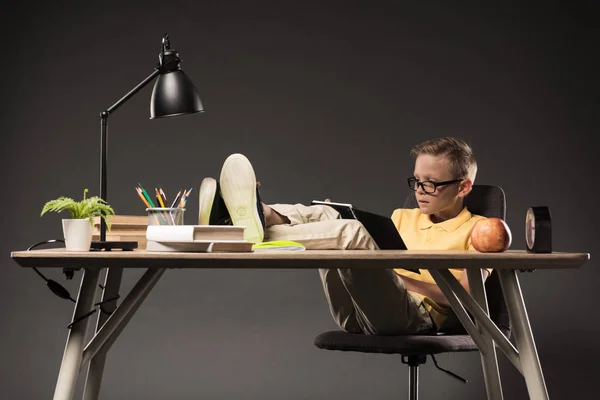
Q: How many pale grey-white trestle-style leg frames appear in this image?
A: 2